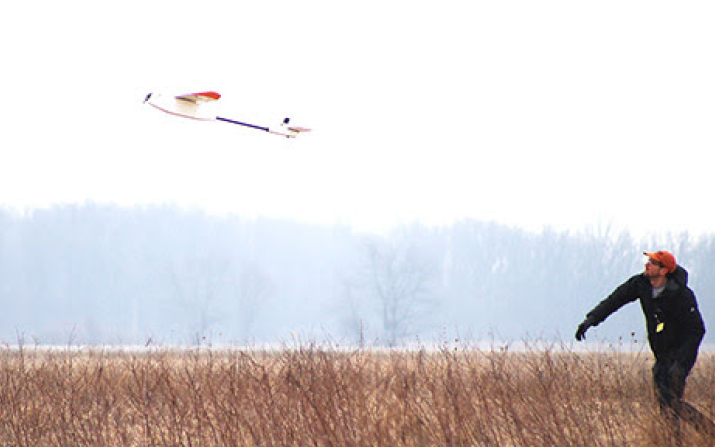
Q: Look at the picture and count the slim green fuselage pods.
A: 0